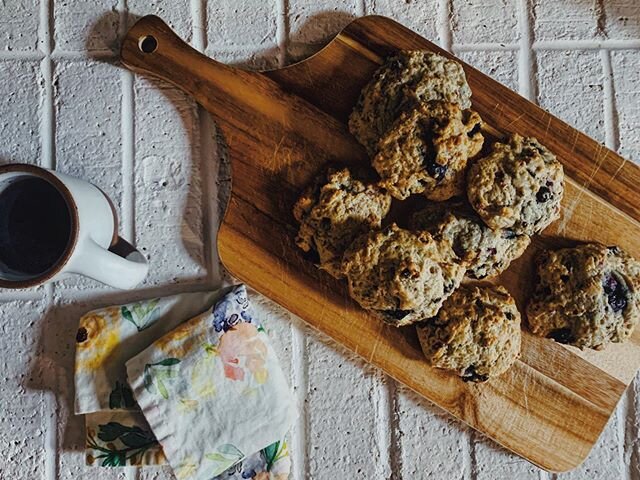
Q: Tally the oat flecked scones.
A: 8